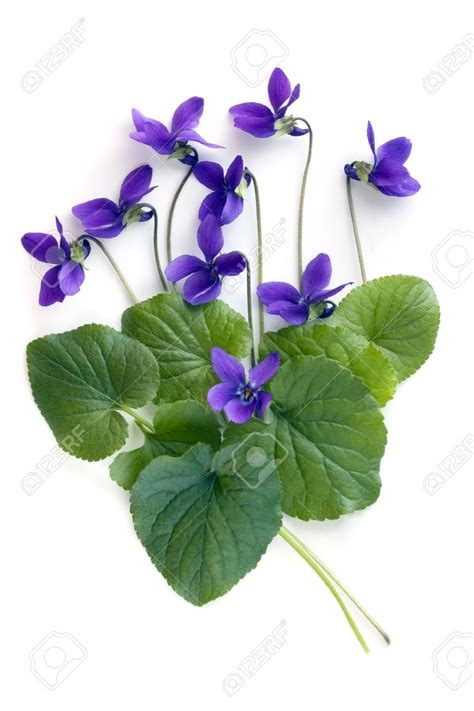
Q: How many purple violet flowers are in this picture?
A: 9